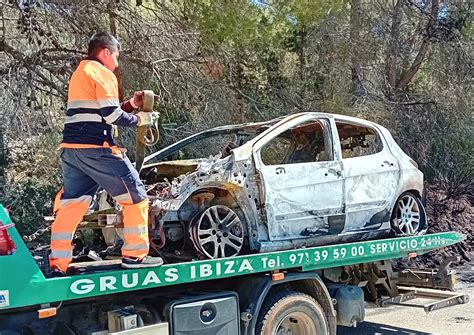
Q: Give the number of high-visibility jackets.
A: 1